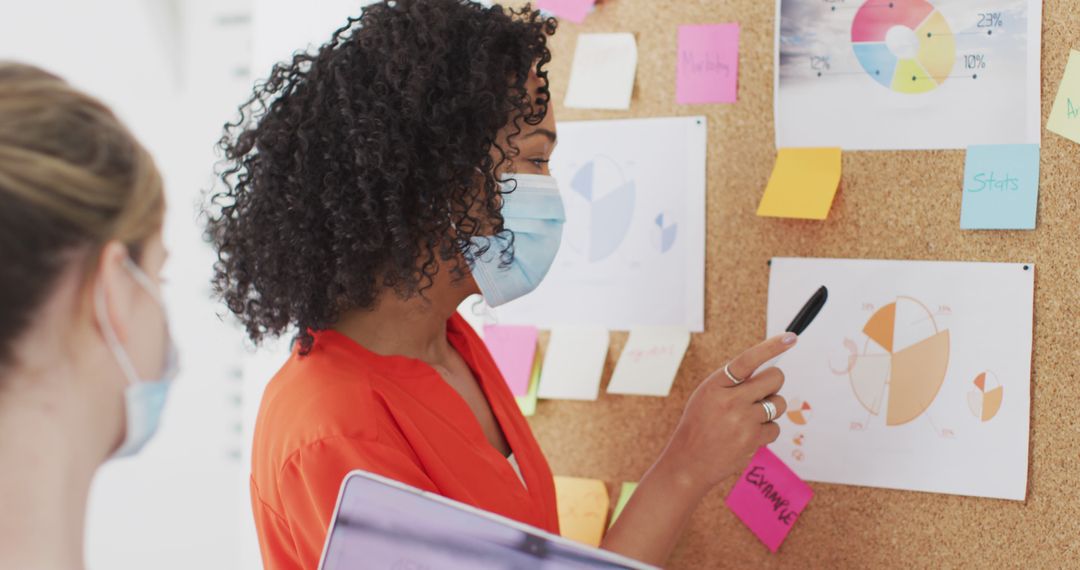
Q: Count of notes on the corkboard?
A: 13